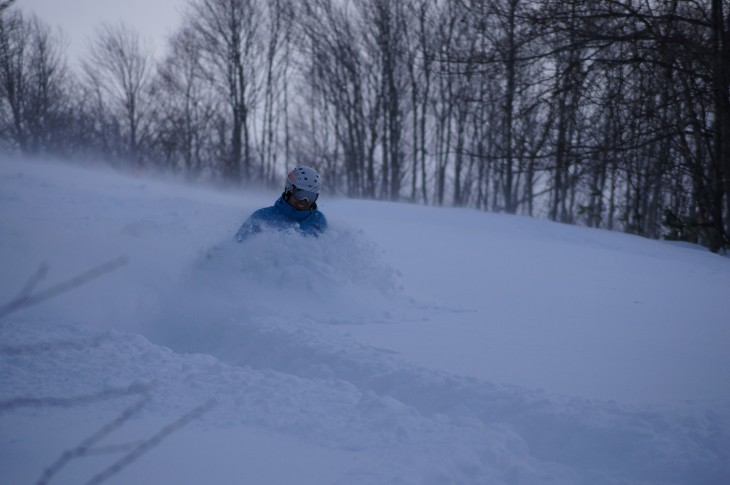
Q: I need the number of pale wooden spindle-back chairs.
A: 0